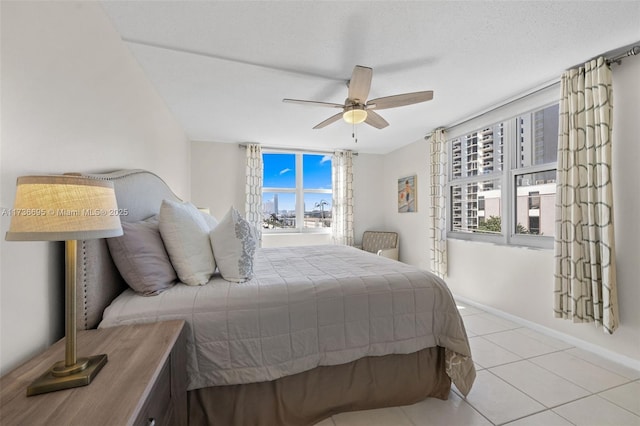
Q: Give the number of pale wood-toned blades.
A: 5